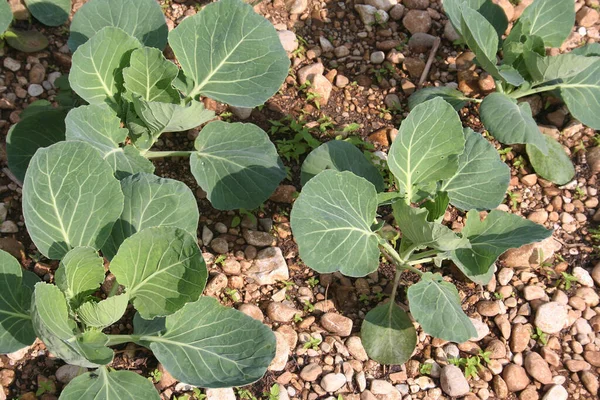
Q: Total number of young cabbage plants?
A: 4